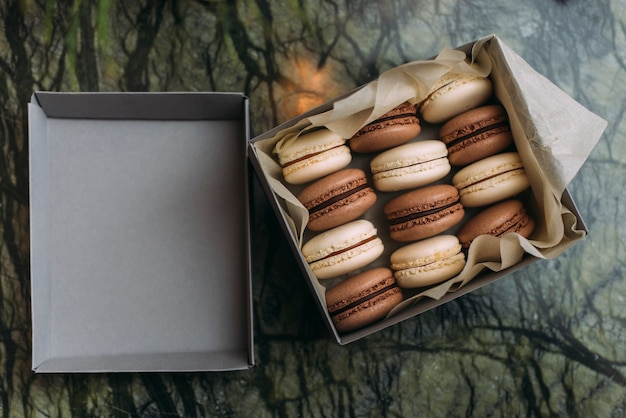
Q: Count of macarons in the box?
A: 12